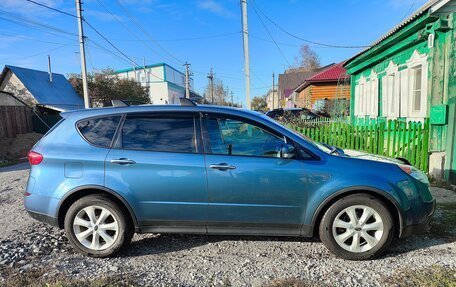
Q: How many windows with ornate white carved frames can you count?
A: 4